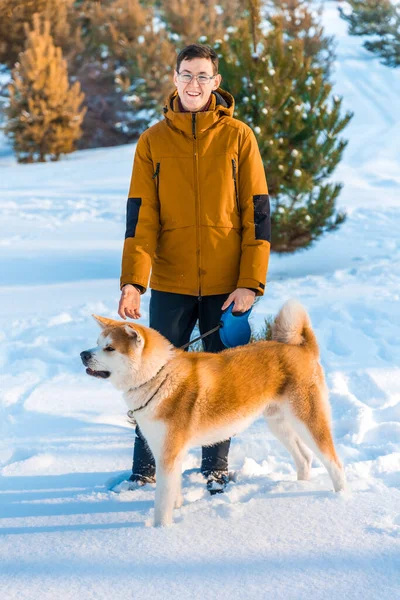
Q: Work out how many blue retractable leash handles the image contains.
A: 1